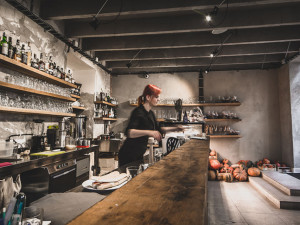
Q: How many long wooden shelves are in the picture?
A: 6